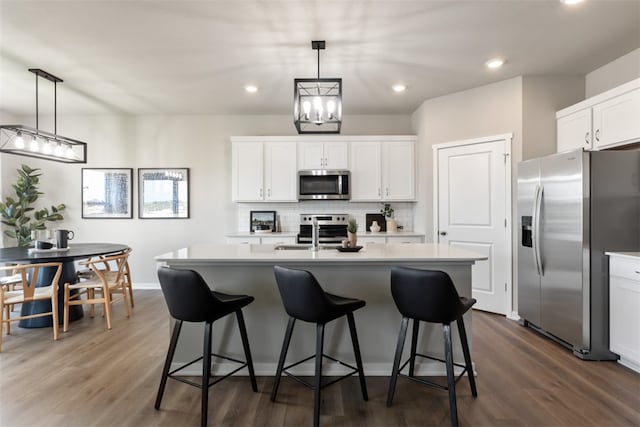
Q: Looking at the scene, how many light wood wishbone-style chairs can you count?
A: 4